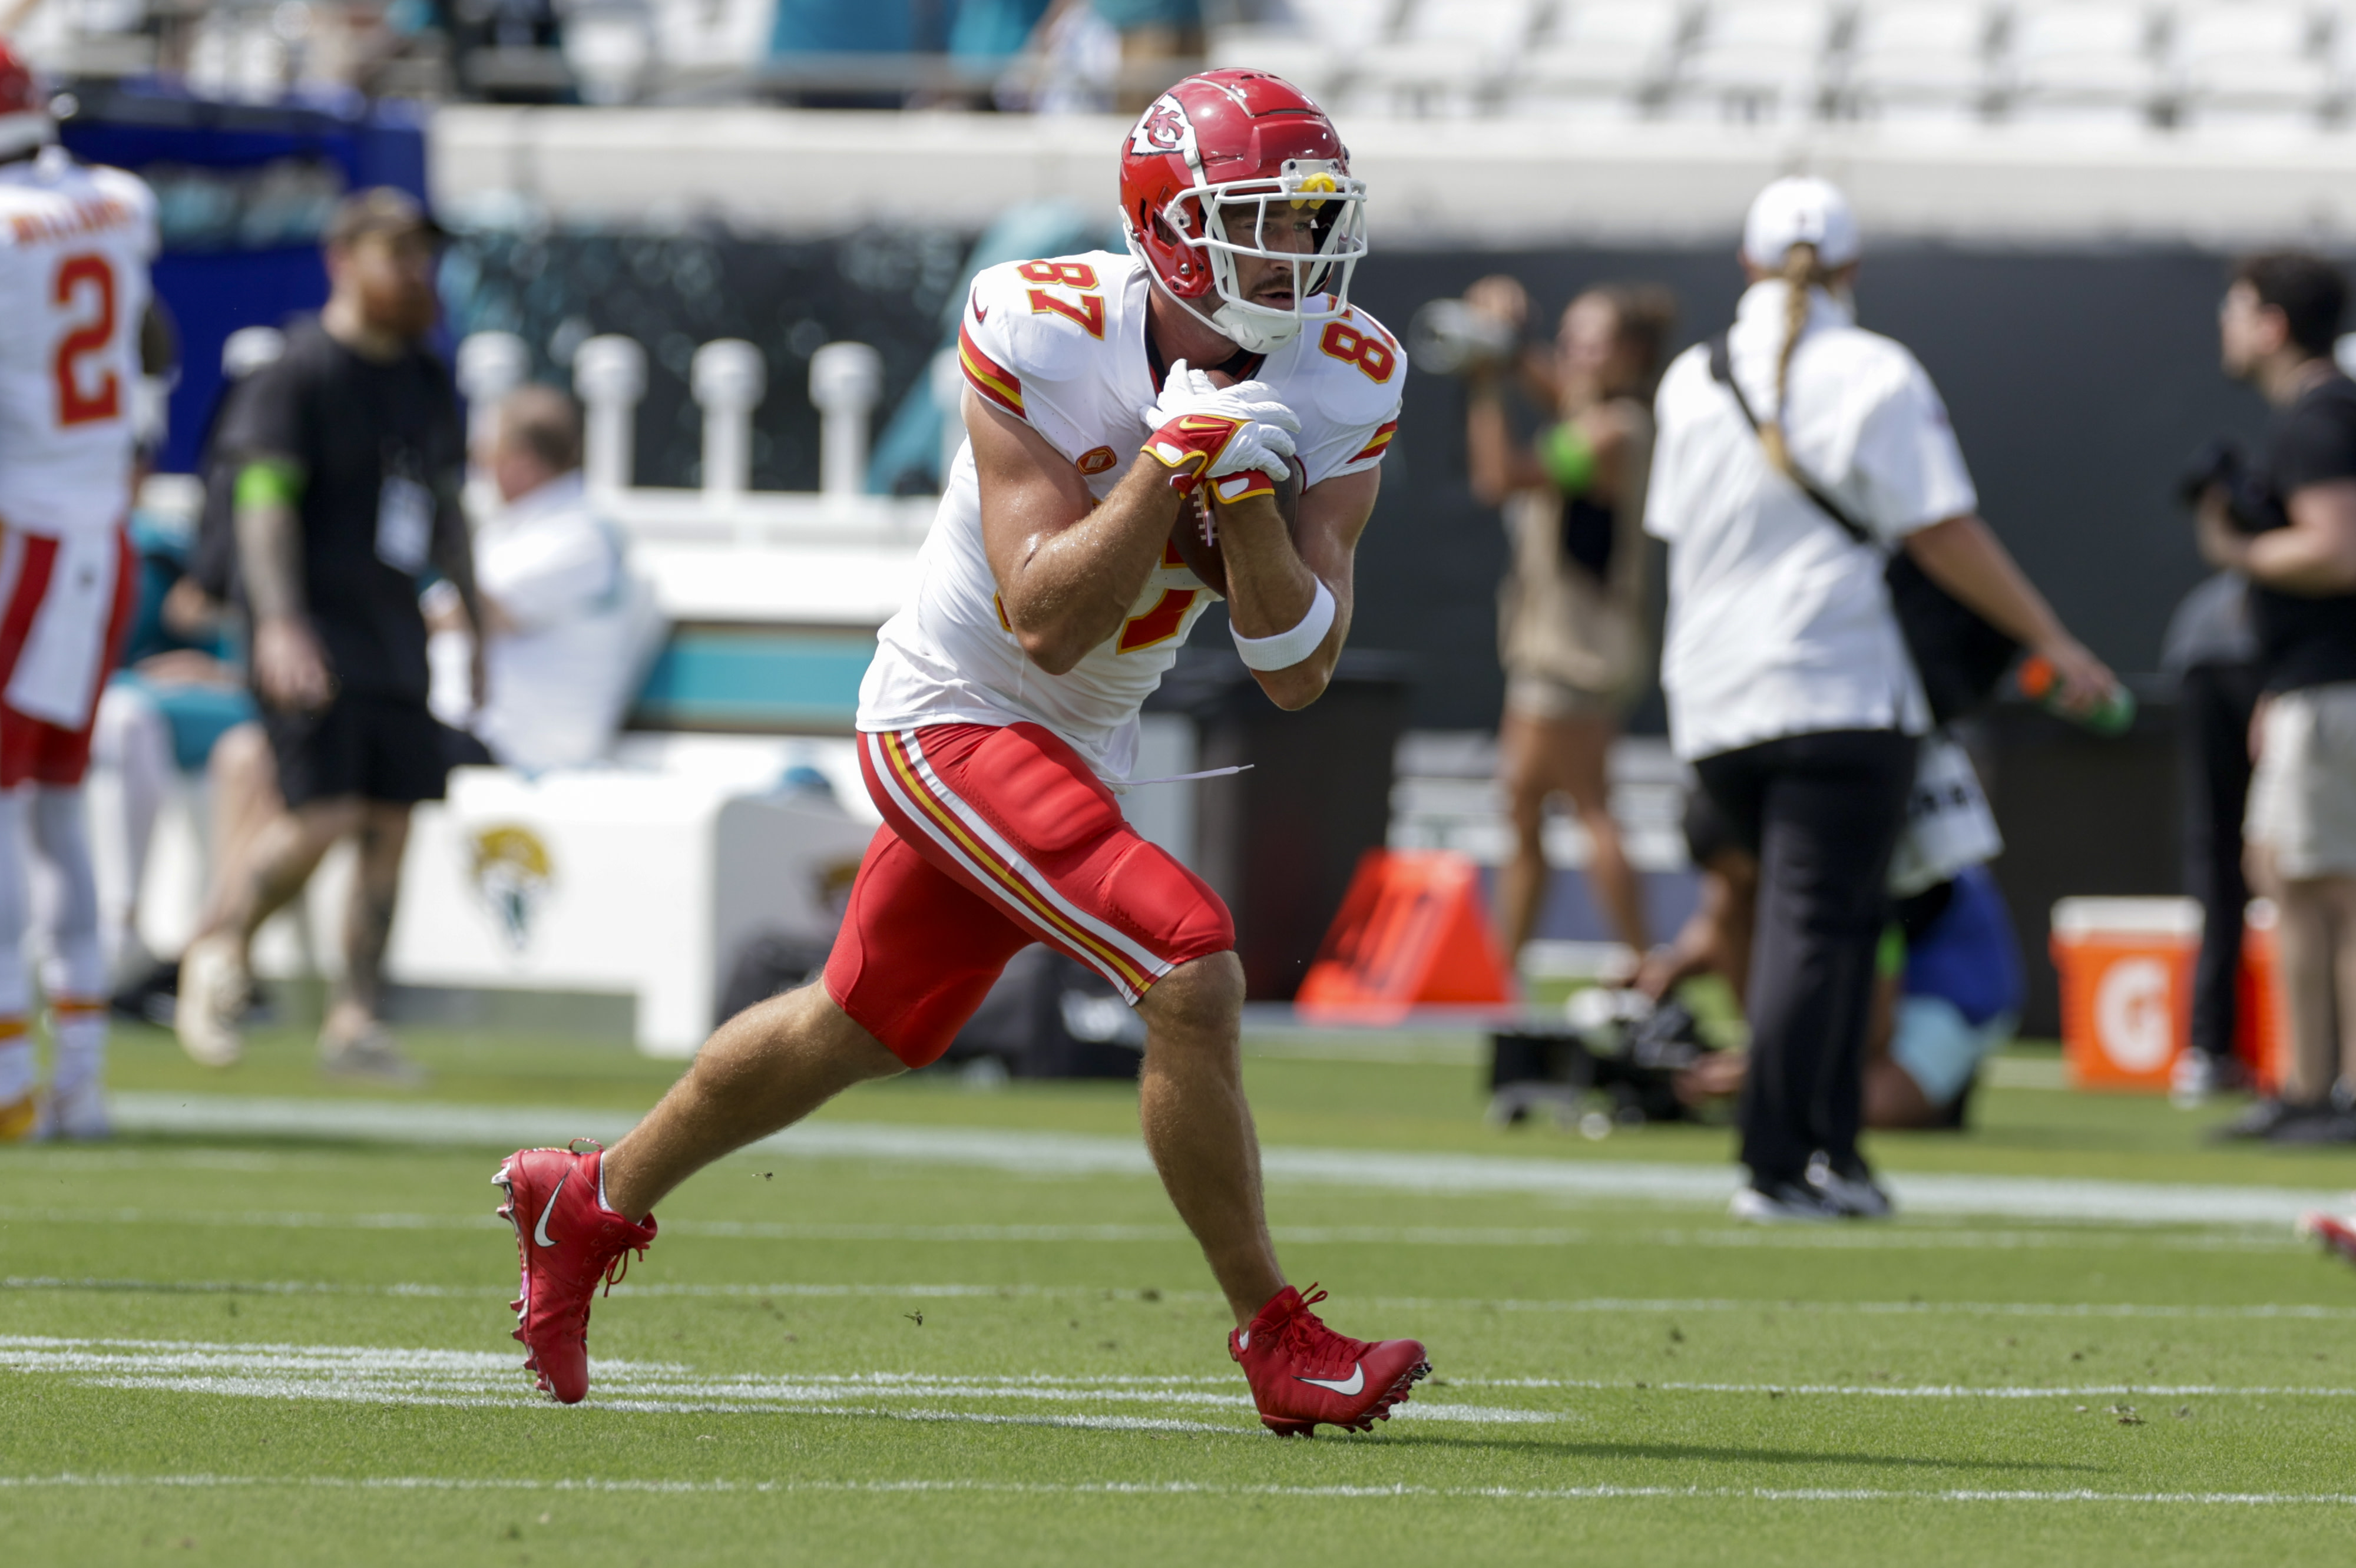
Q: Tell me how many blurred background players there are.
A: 1